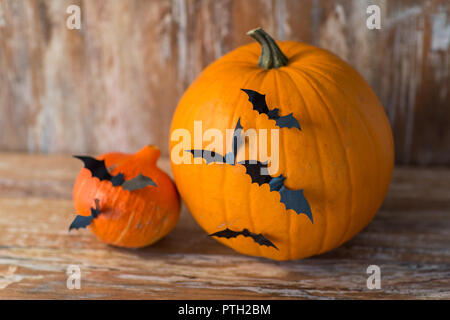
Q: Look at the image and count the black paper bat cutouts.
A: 6